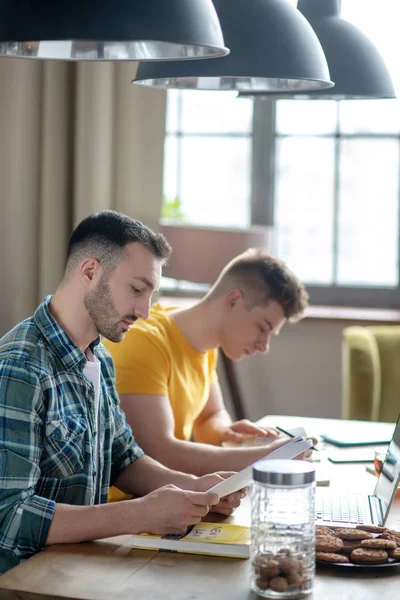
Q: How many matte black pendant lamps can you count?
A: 3